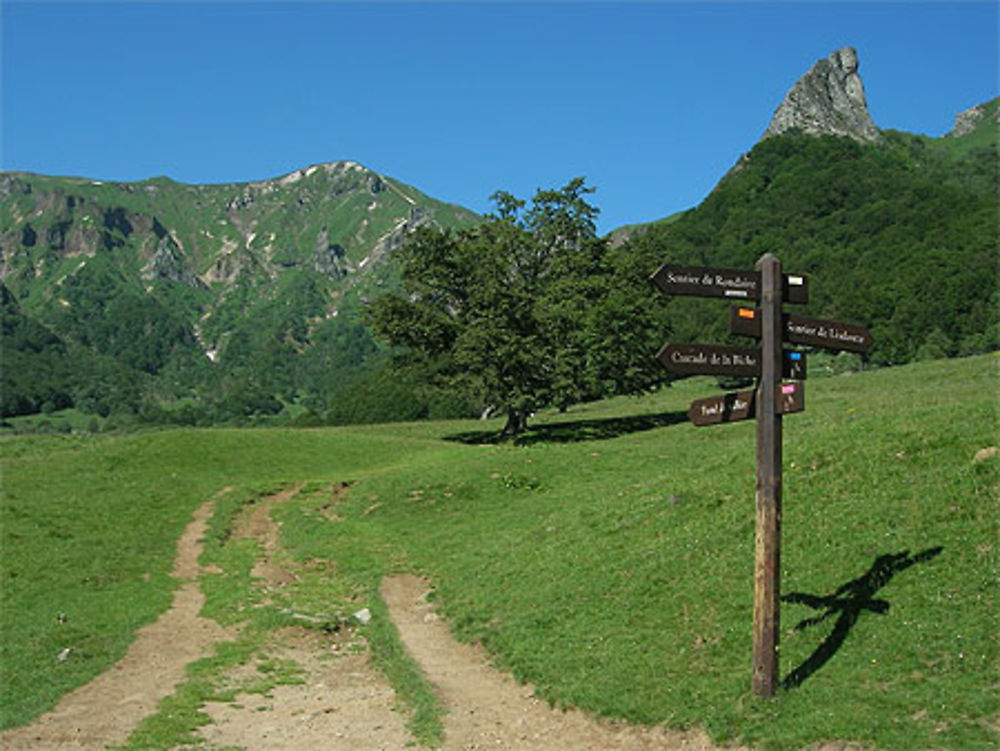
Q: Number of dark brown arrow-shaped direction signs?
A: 4